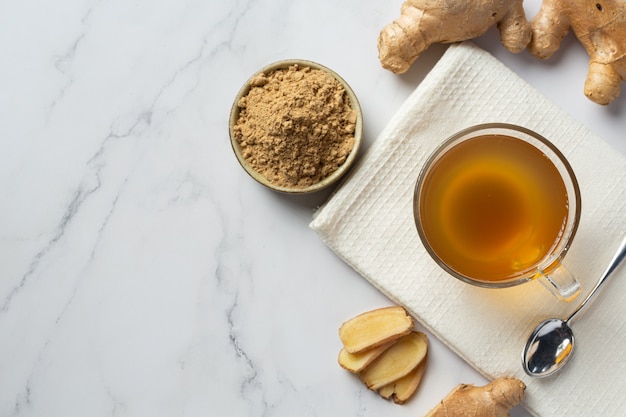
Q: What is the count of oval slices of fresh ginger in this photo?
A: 4